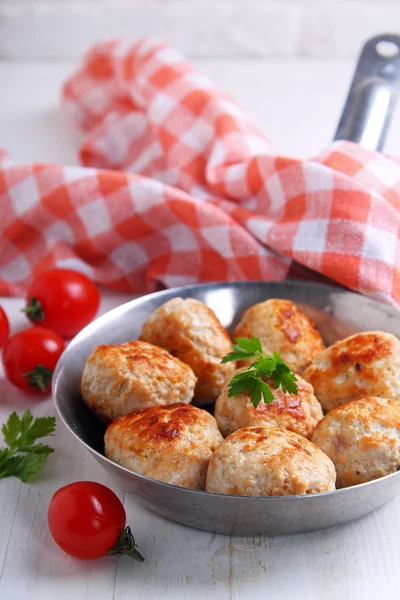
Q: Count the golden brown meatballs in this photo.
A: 8